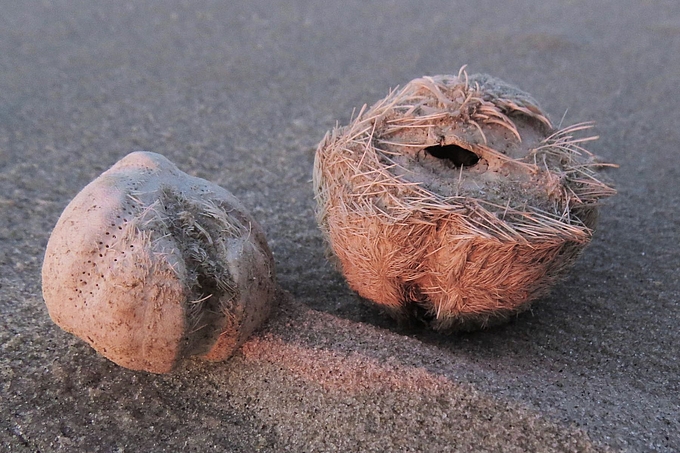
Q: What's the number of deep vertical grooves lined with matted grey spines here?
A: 1